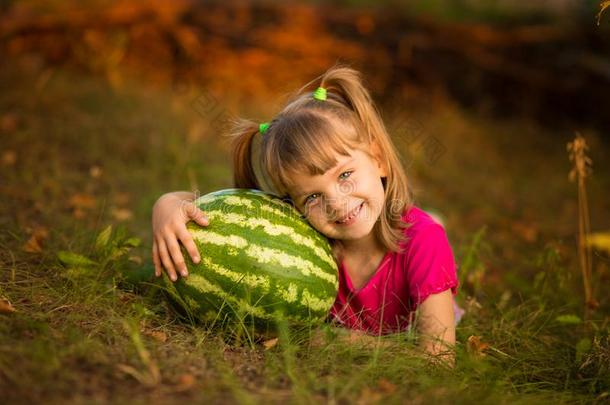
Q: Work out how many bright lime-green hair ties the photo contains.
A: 2